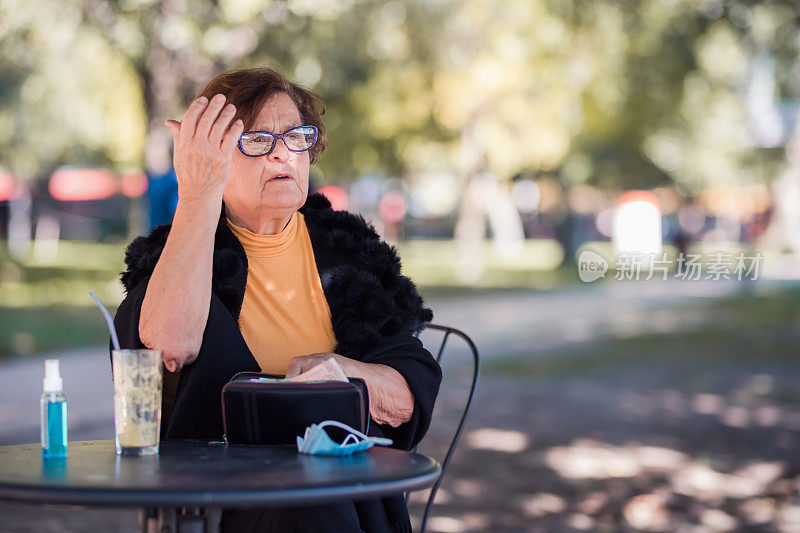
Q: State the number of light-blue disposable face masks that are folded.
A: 1